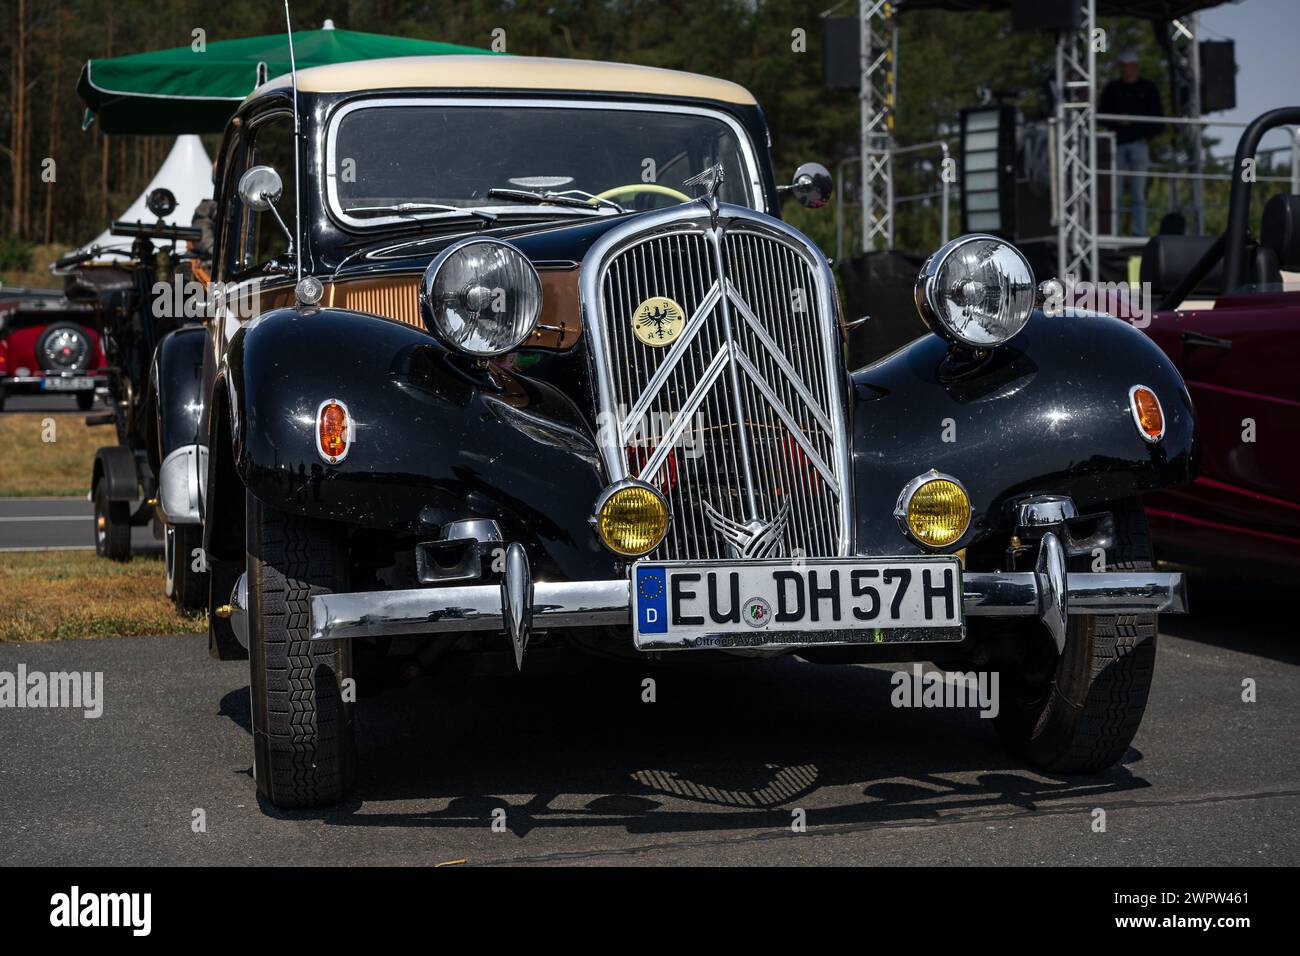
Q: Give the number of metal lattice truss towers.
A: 3